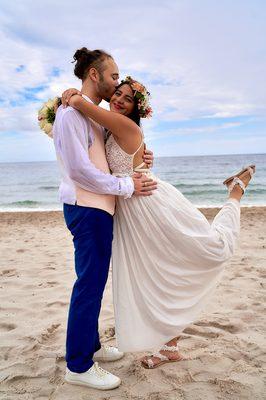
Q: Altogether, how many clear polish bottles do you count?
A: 0